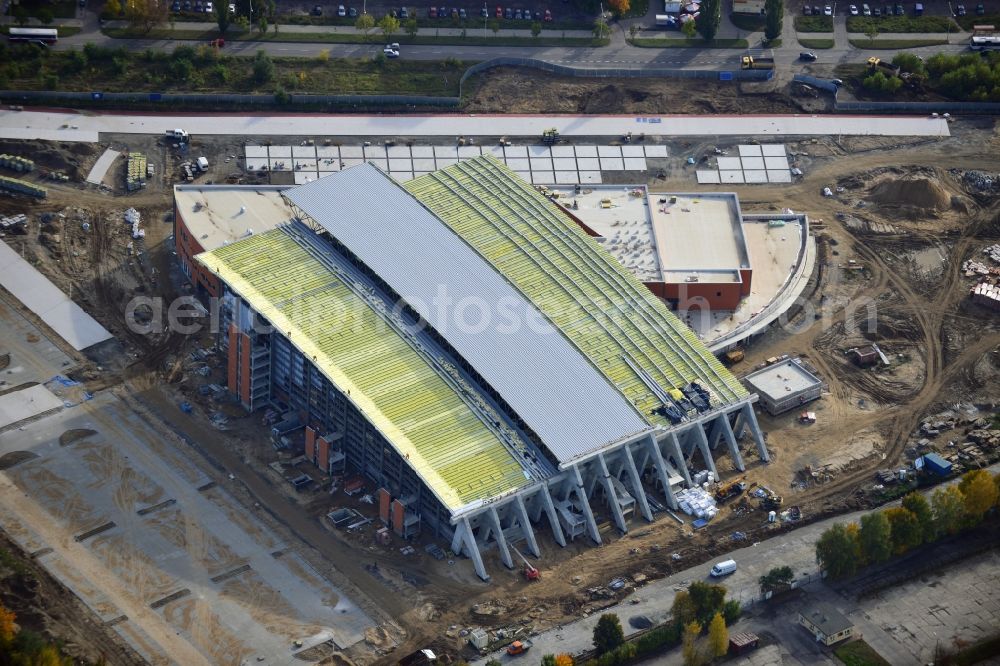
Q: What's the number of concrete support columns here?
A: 12